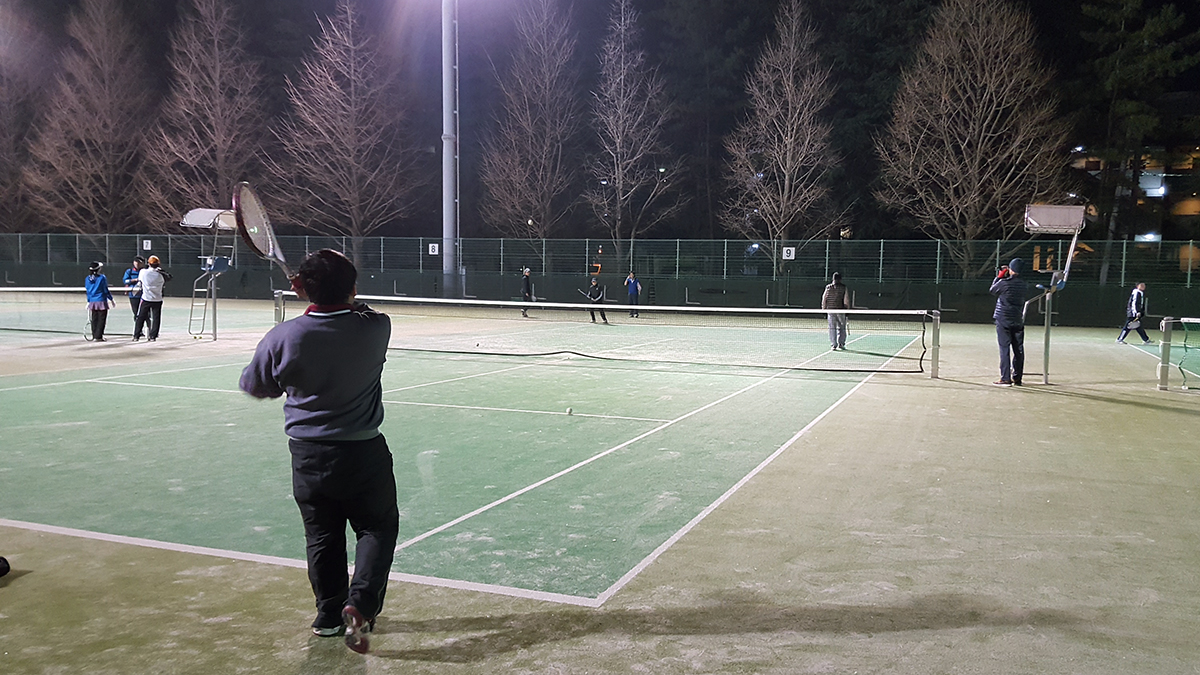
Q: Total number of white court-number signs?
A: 3